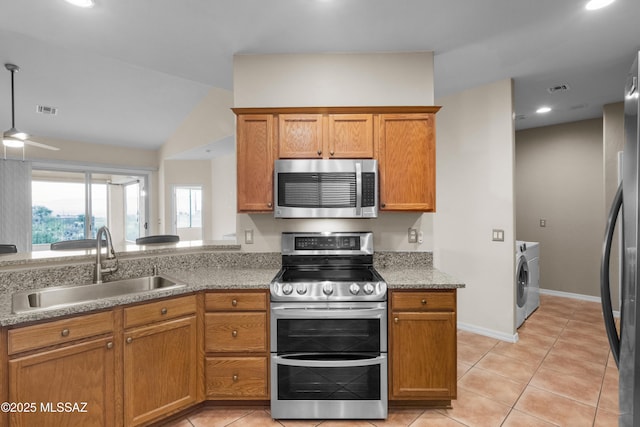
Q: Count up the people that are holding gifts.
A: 0